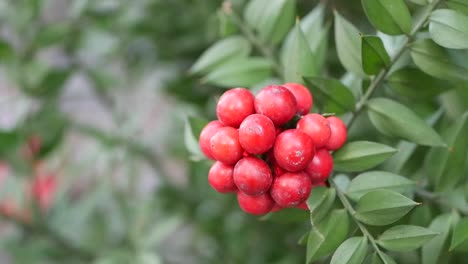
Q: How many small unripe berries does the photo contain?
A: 0